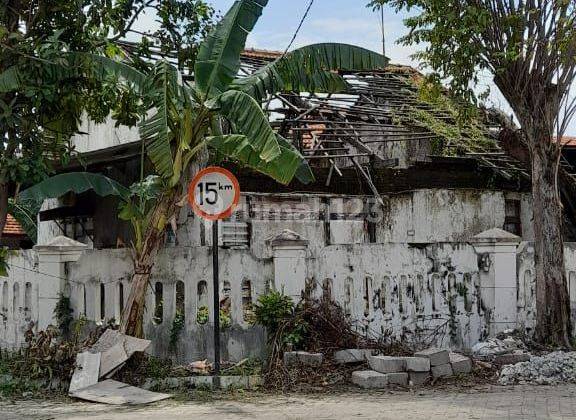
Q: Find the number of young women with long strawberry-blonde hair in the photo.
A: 0